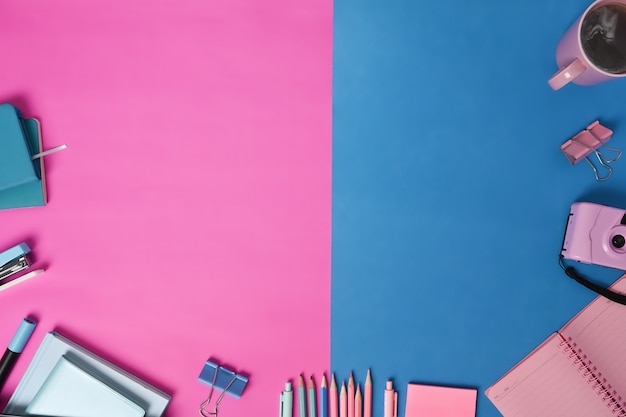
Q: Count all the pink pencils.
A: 5